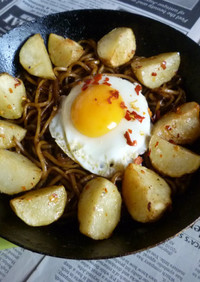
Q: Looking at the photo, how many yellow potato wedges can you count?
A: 12